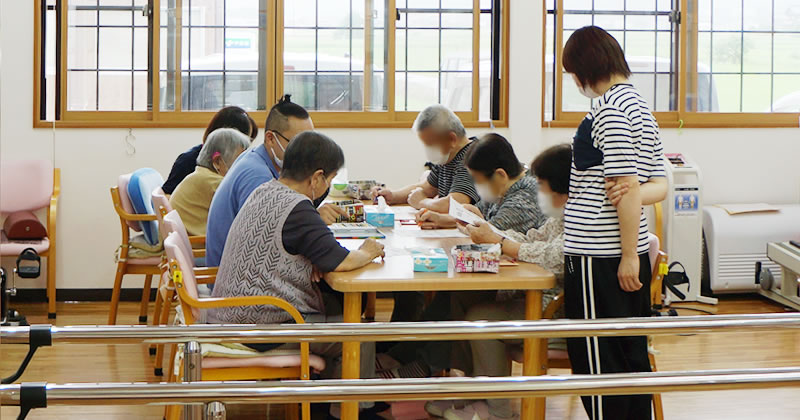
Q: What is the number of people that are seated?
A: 7